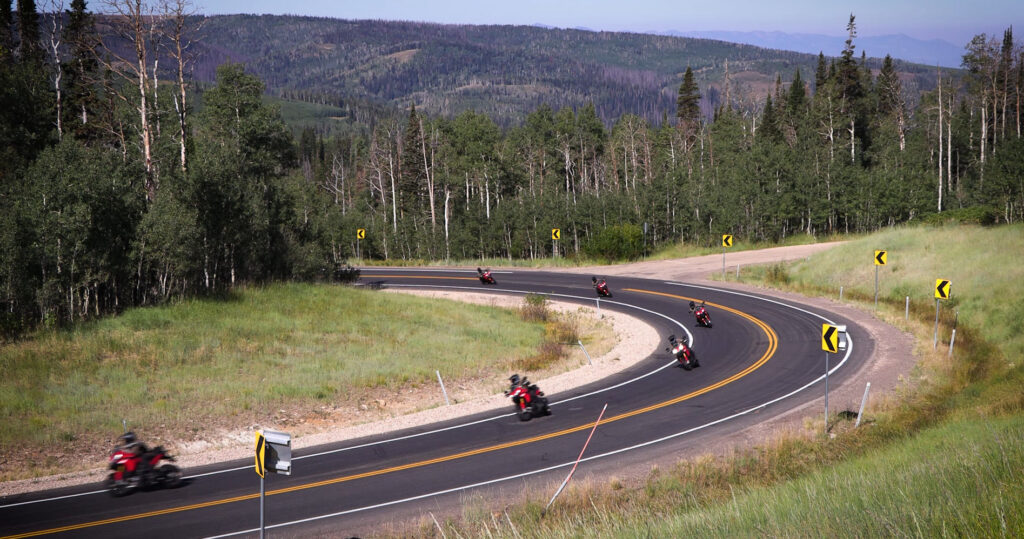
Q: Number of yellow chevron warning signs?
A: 7